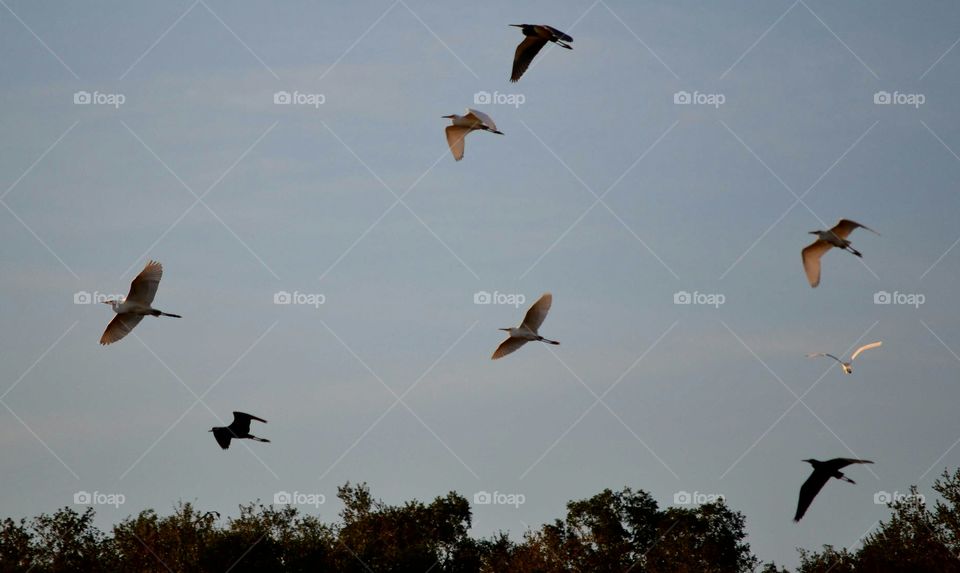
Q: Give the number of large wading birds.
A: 8